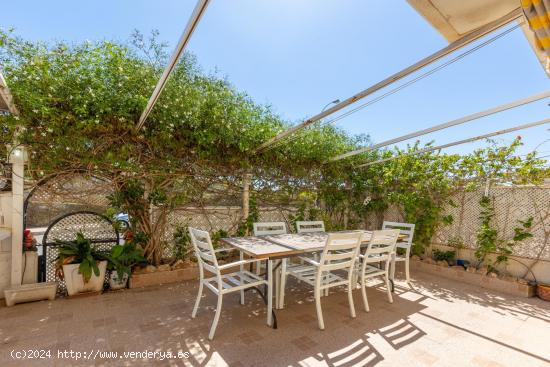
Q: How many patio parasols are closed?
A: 0